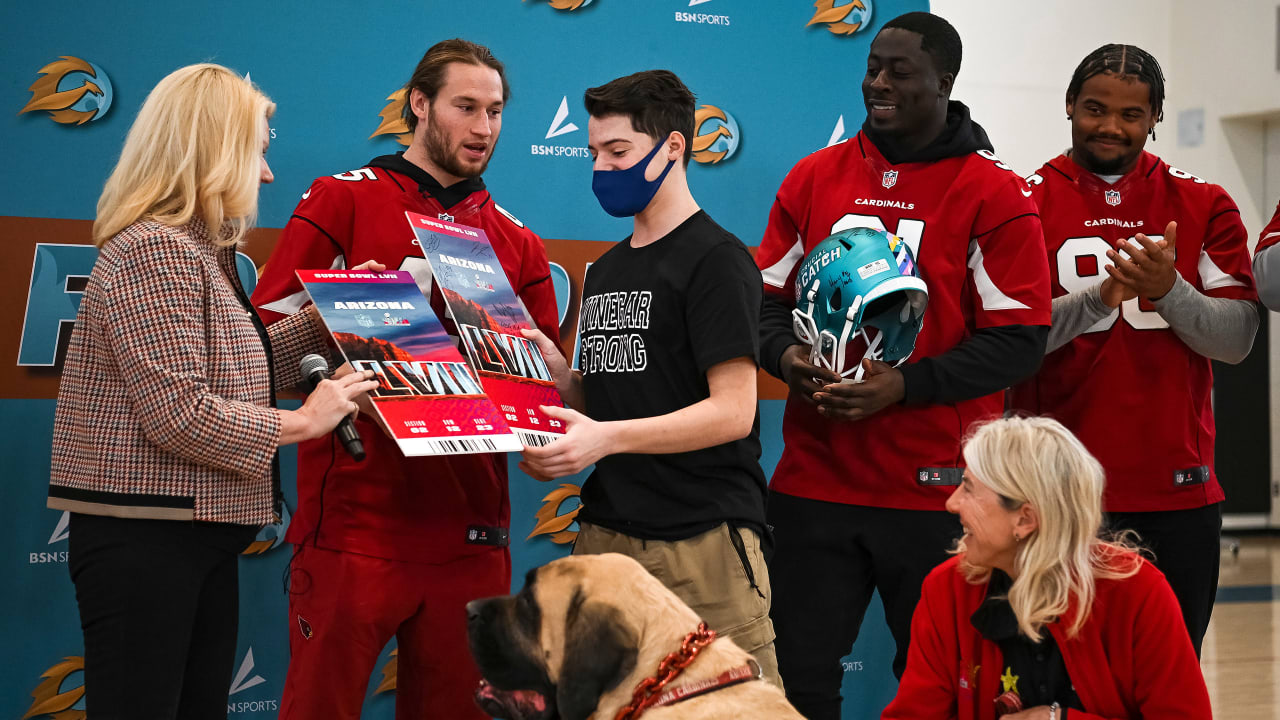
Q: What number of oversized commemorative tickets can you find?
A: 2